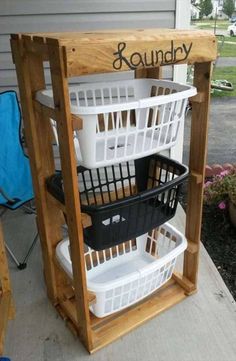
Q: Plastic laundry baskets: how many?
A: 3